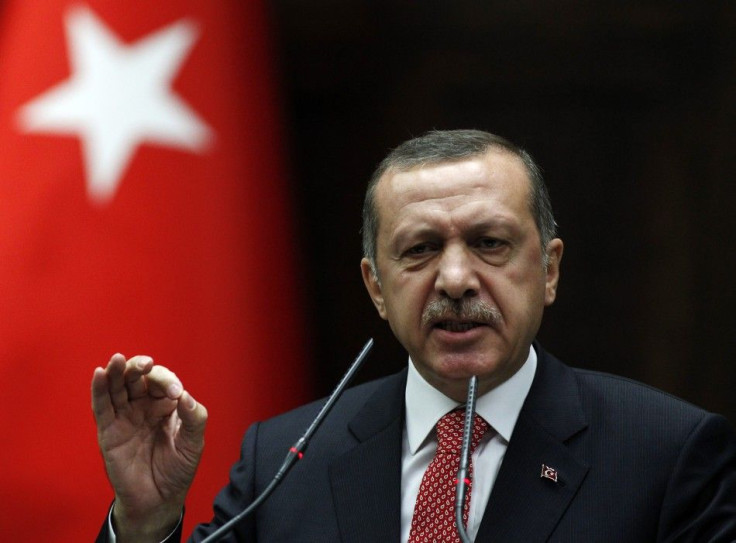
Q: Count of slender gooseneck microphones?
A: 2